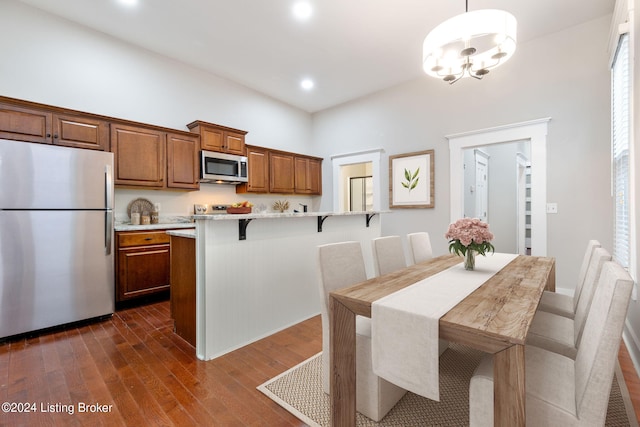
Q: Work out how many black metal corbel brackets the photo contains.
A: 3